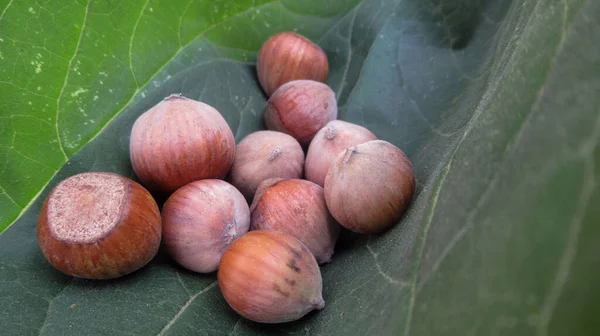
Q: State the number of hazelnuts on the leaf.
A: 10